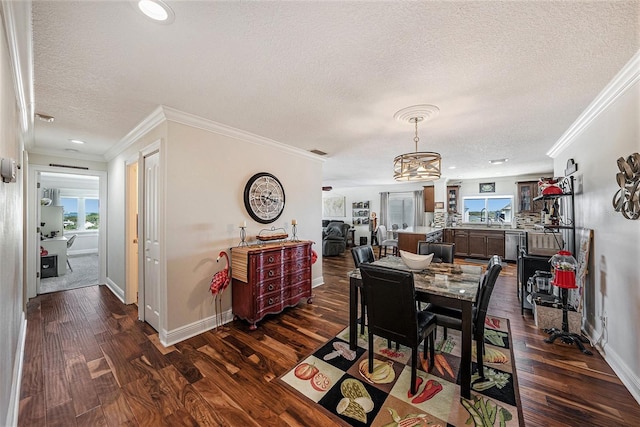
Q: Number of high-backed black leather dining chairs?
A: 4